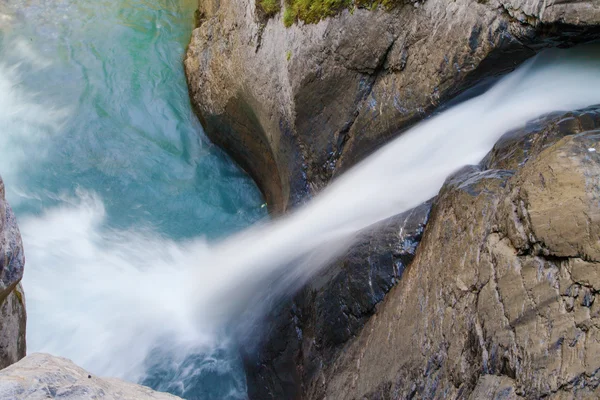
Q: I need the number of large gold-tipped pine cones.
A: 0